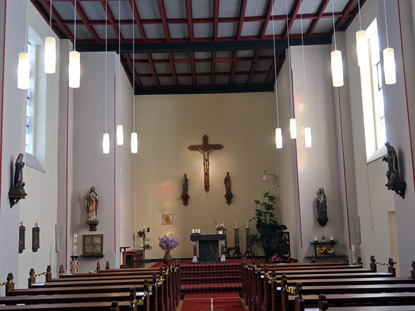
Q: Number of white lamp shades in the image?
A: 12